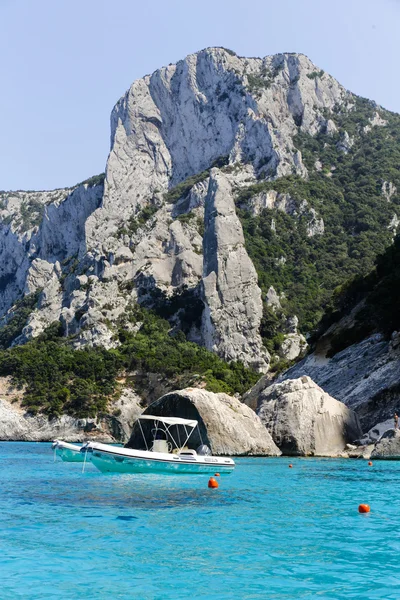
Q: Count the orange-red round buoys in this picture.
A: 5